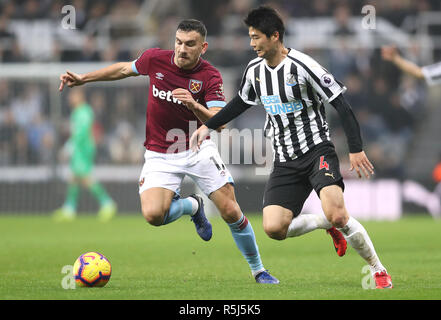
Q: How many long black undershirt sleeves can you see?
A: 2